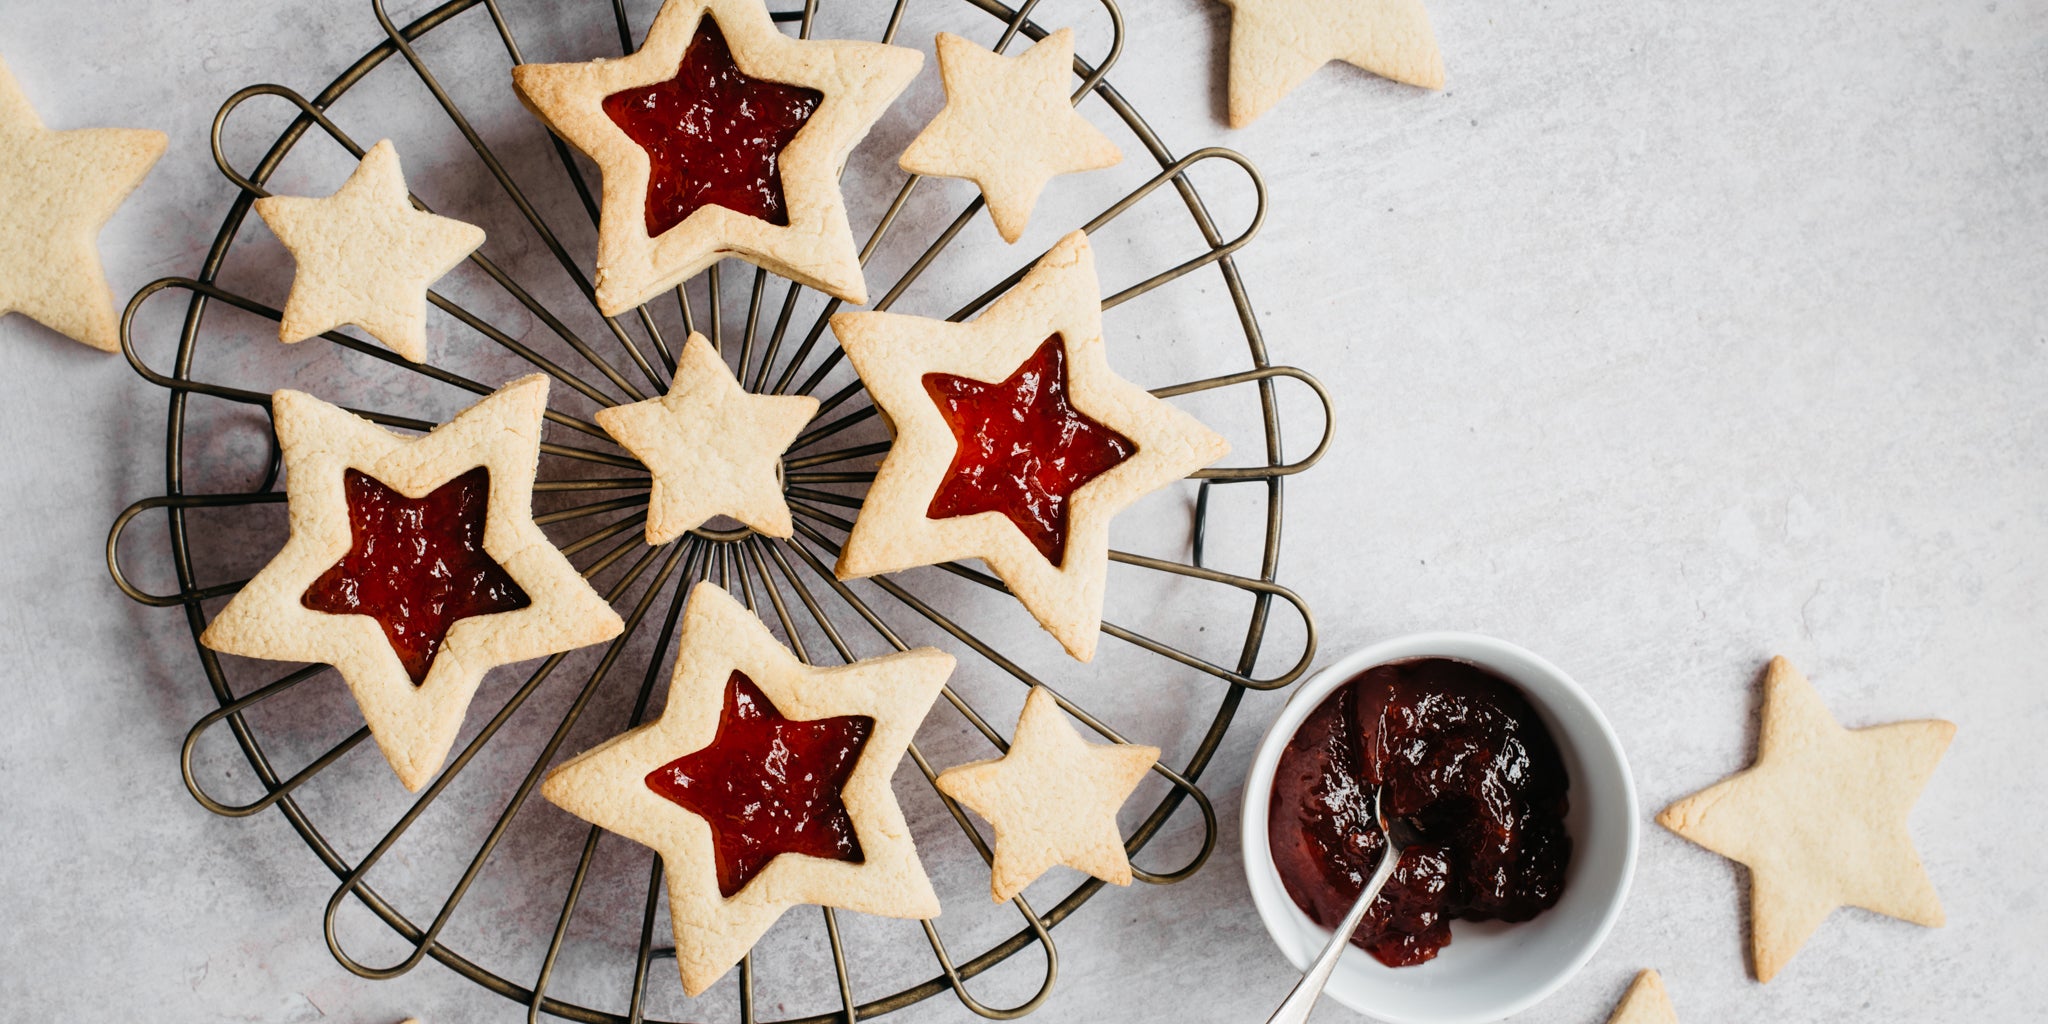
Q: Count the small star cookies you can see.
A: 4